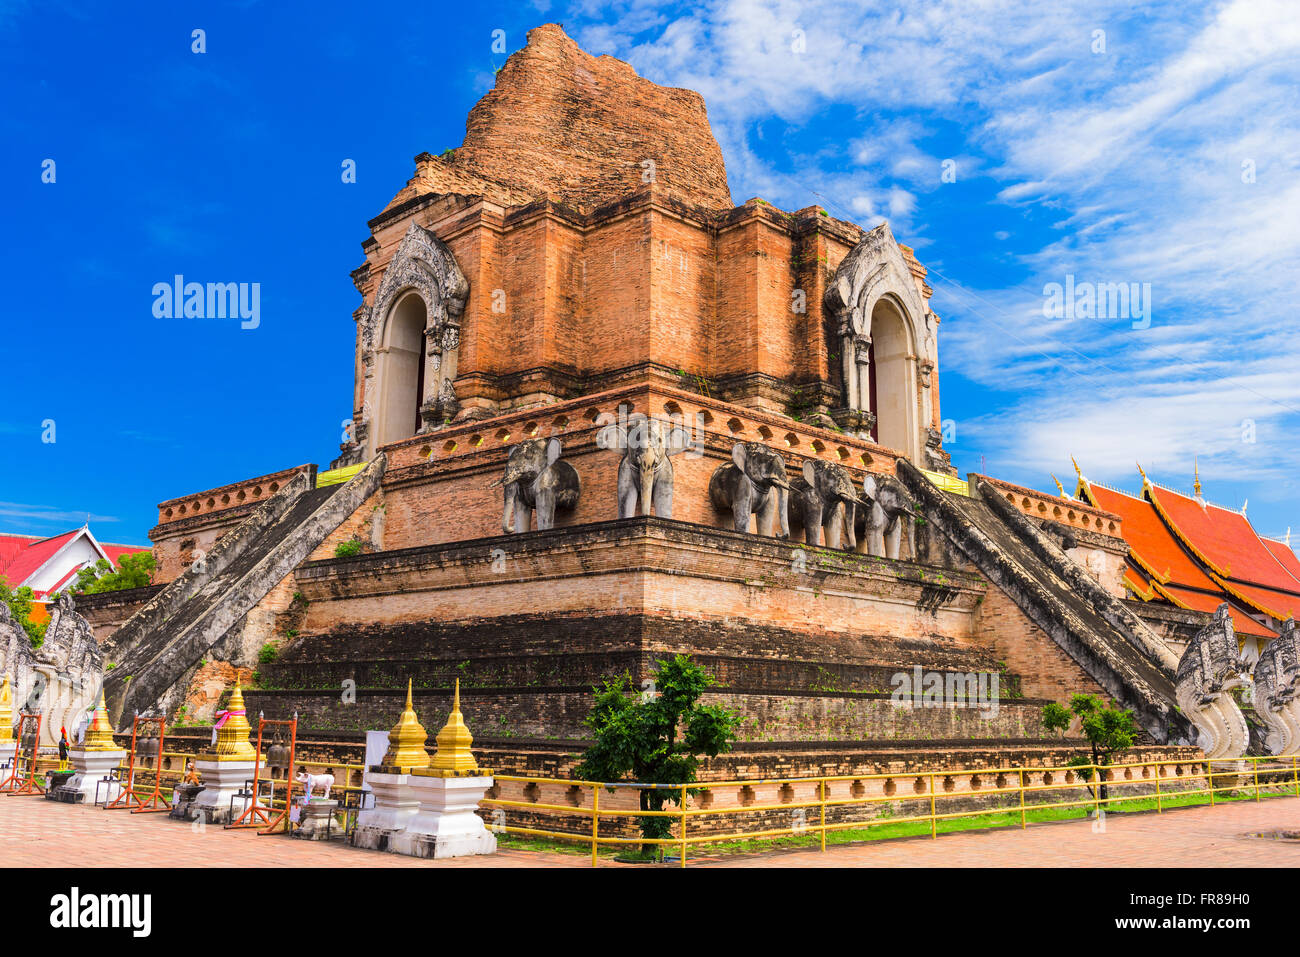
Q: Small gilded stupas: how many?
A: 5